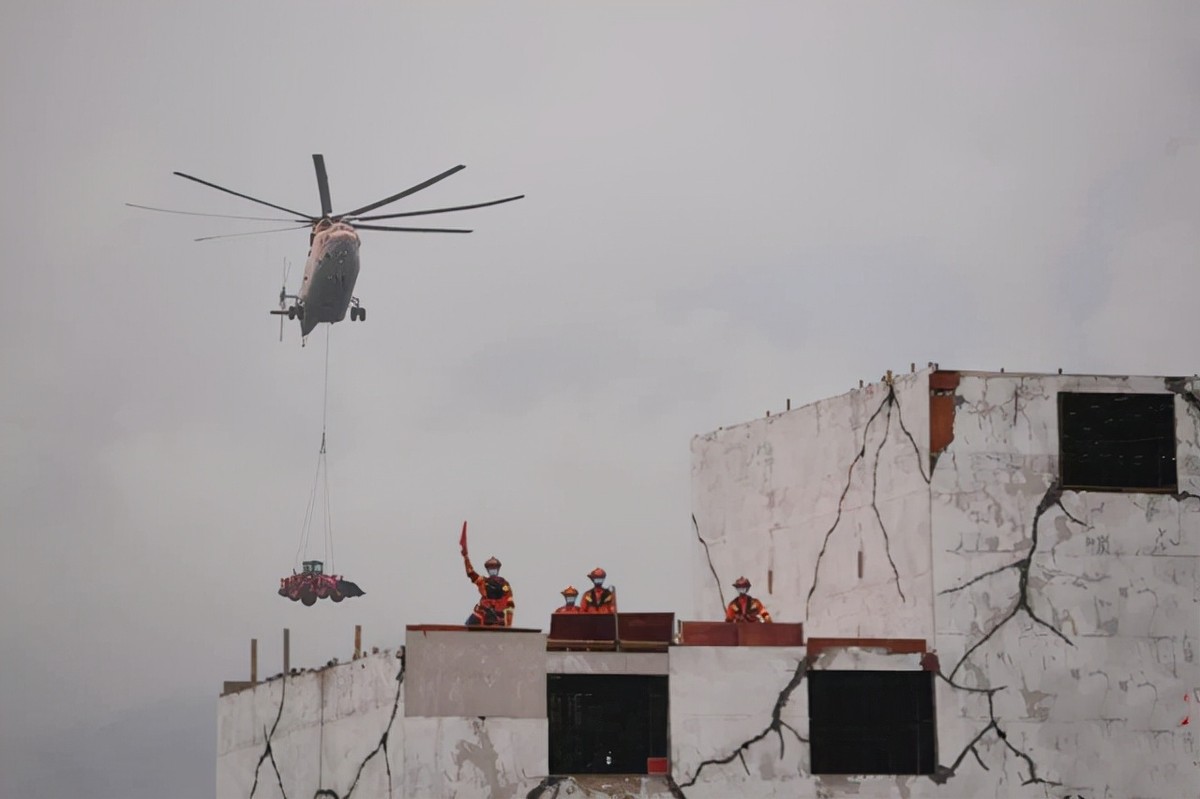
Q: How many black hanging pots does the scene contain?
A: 0